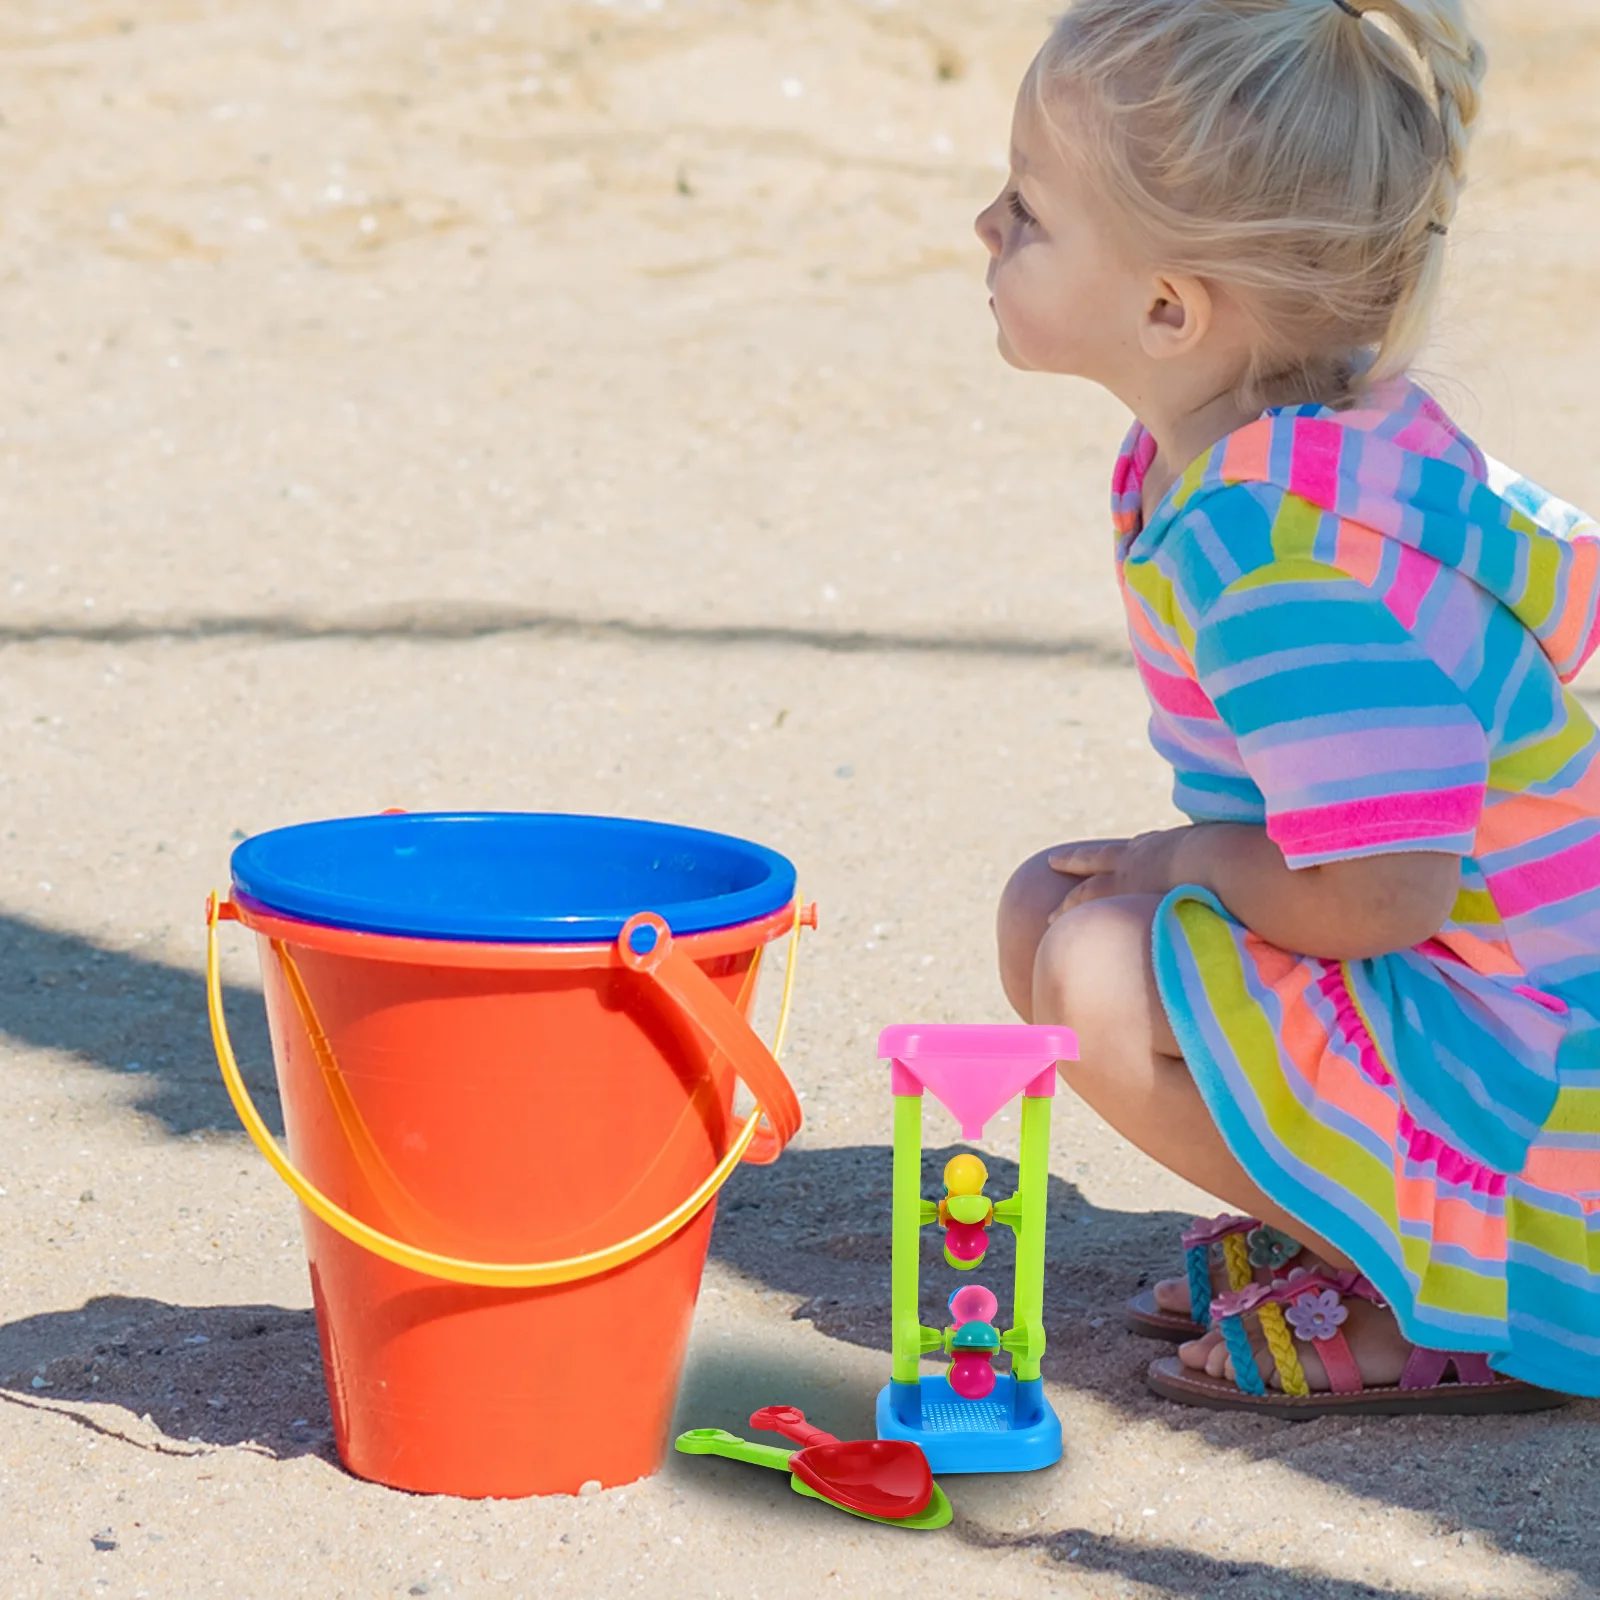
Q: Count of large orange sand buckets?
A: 1